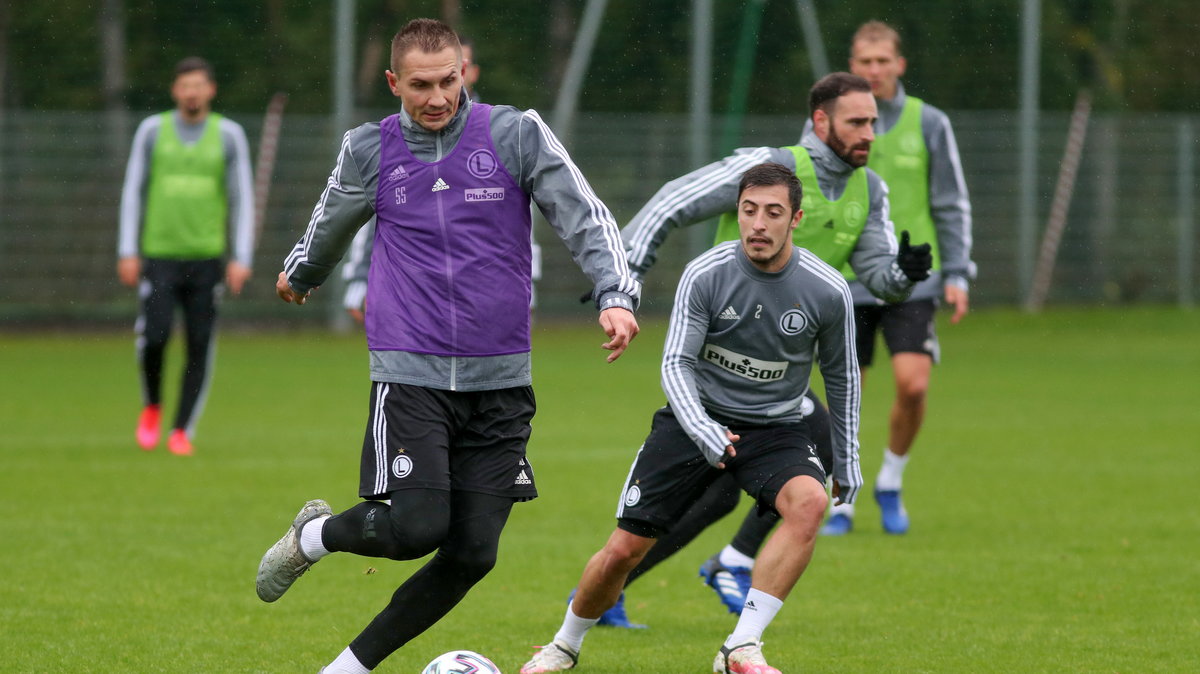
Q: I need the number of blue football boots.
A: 4